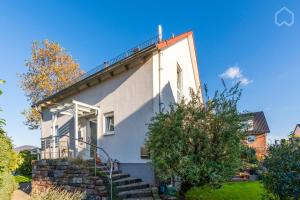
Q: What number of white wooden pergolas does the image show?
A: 1